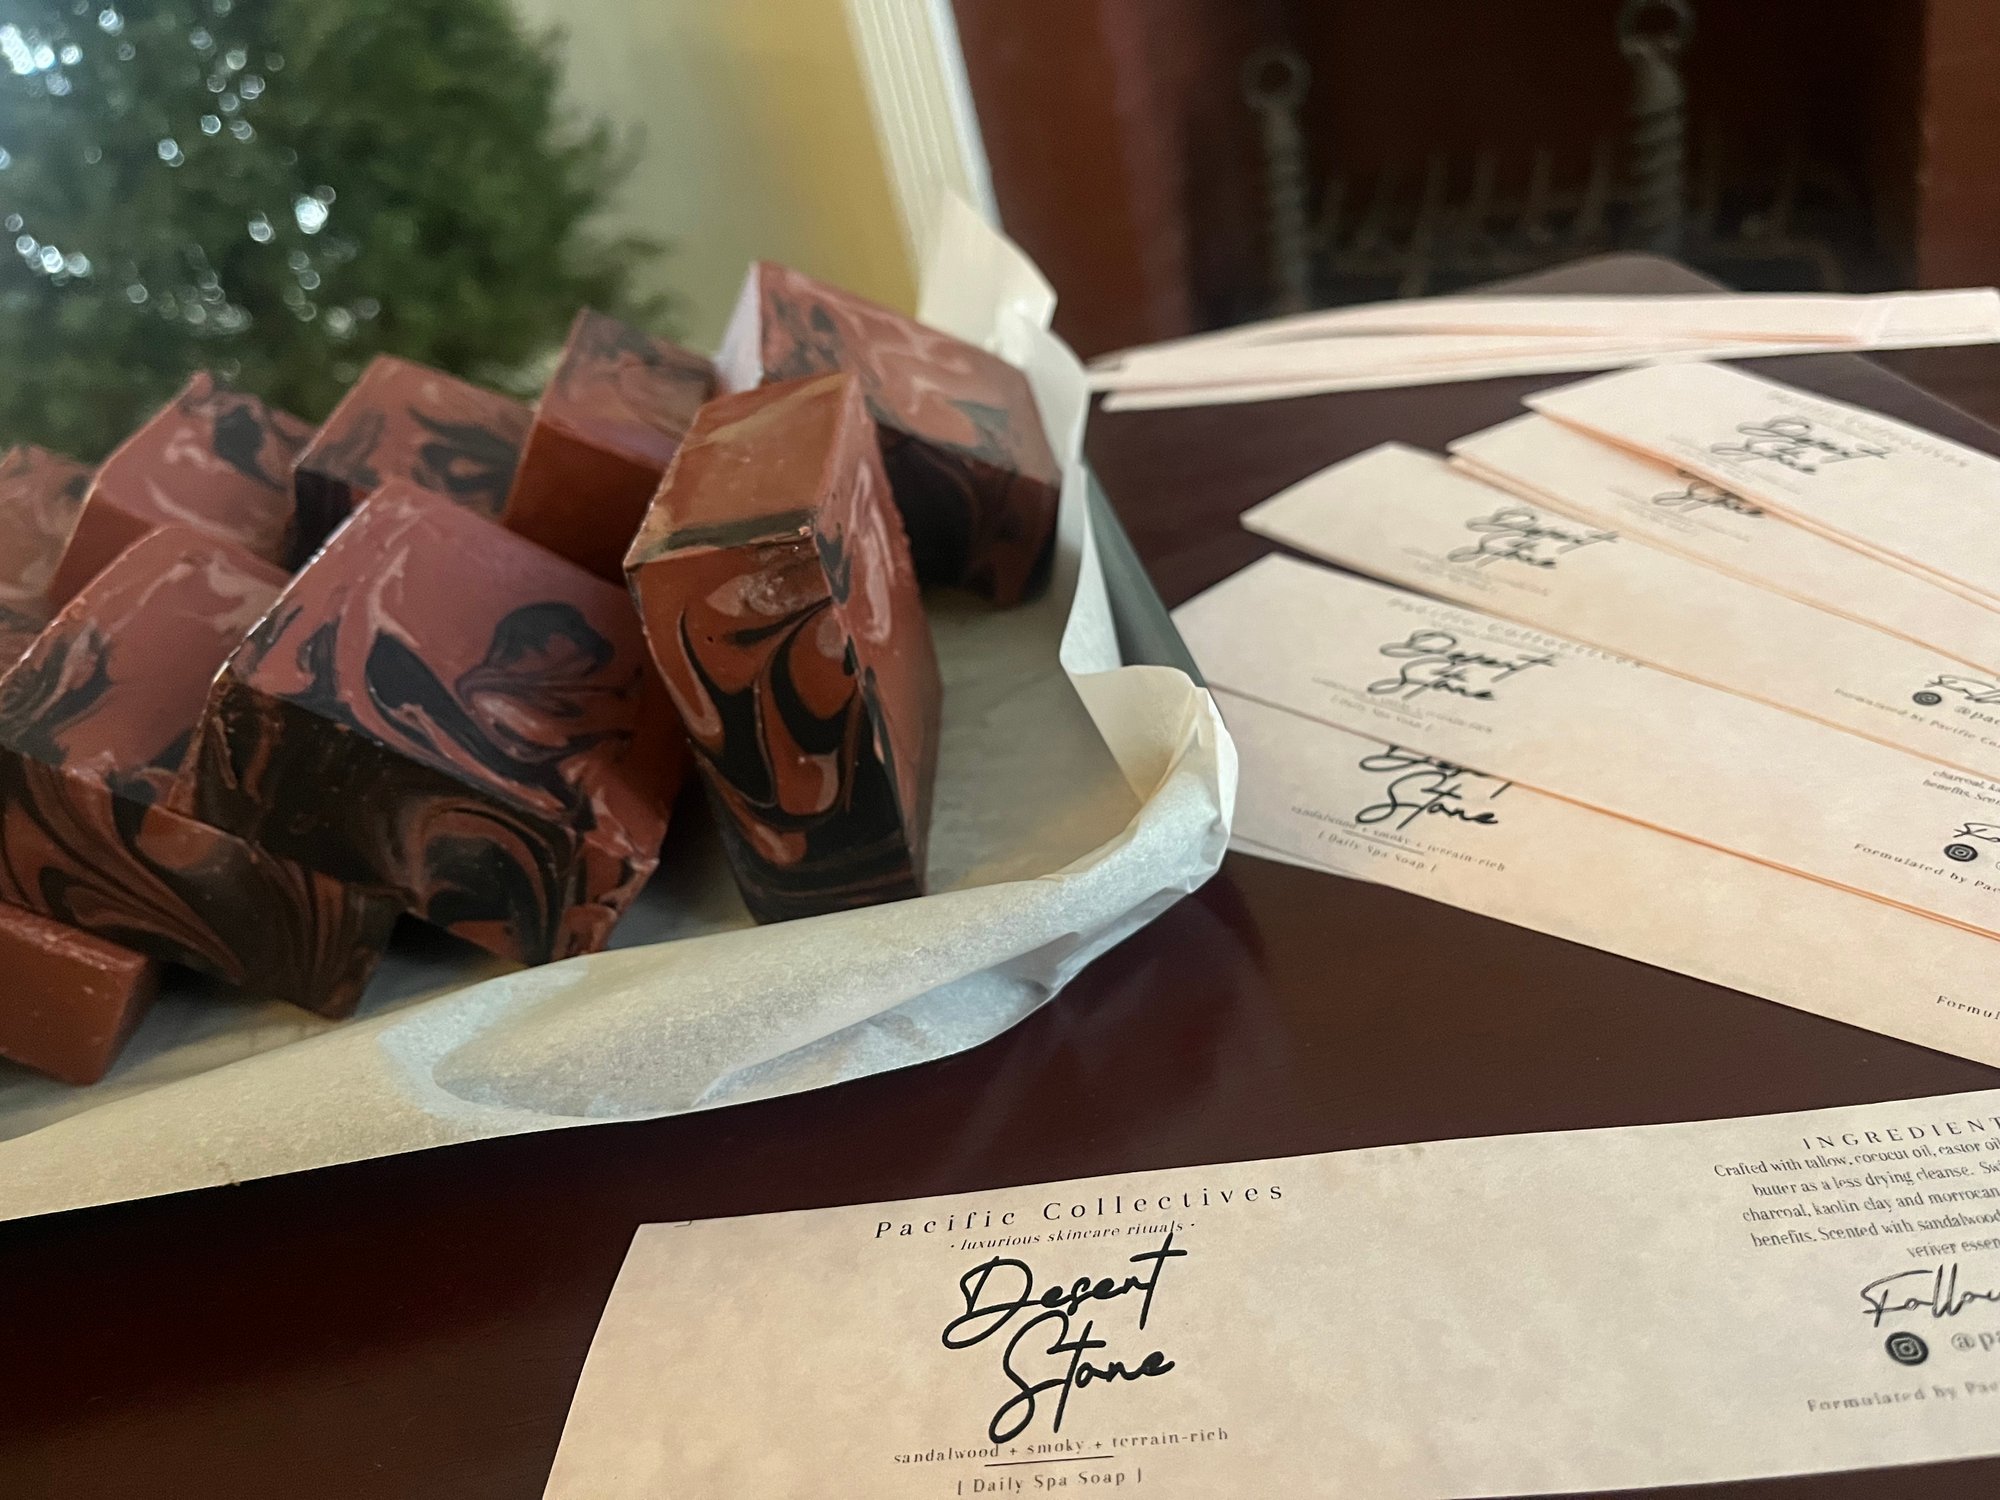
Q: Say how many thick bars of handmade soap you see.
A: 9